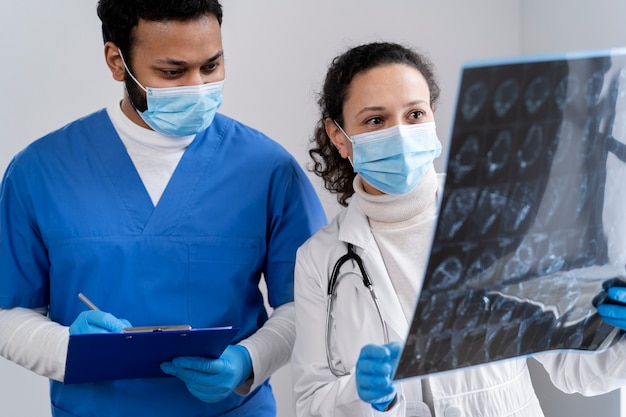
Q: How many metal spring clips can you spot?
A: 1